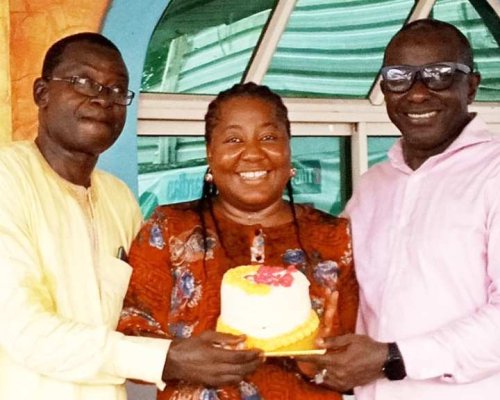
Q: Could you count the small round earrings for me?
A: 2